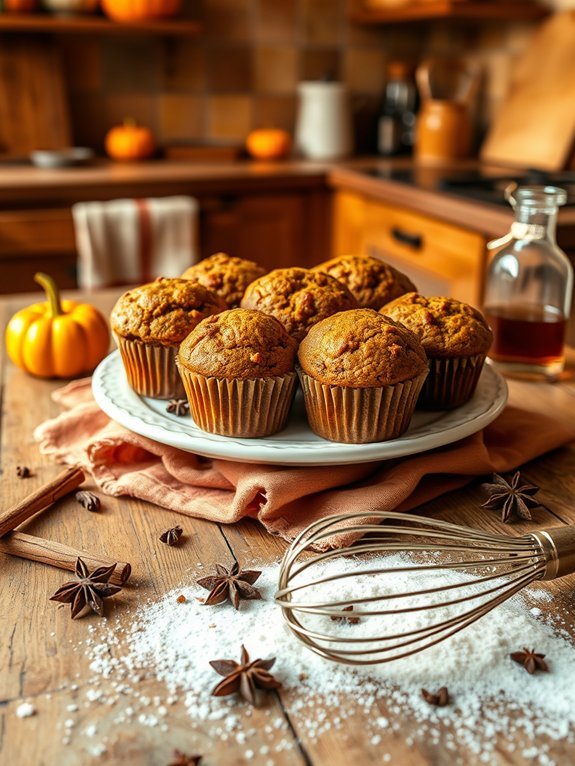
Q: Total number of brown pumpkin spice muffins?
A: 7